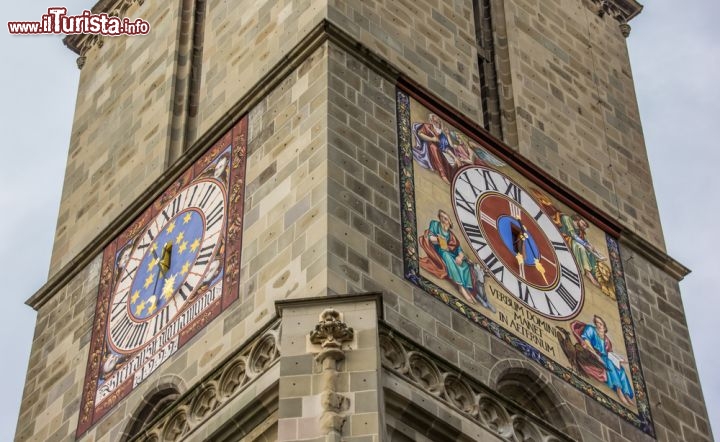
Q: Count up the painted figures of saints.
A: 4